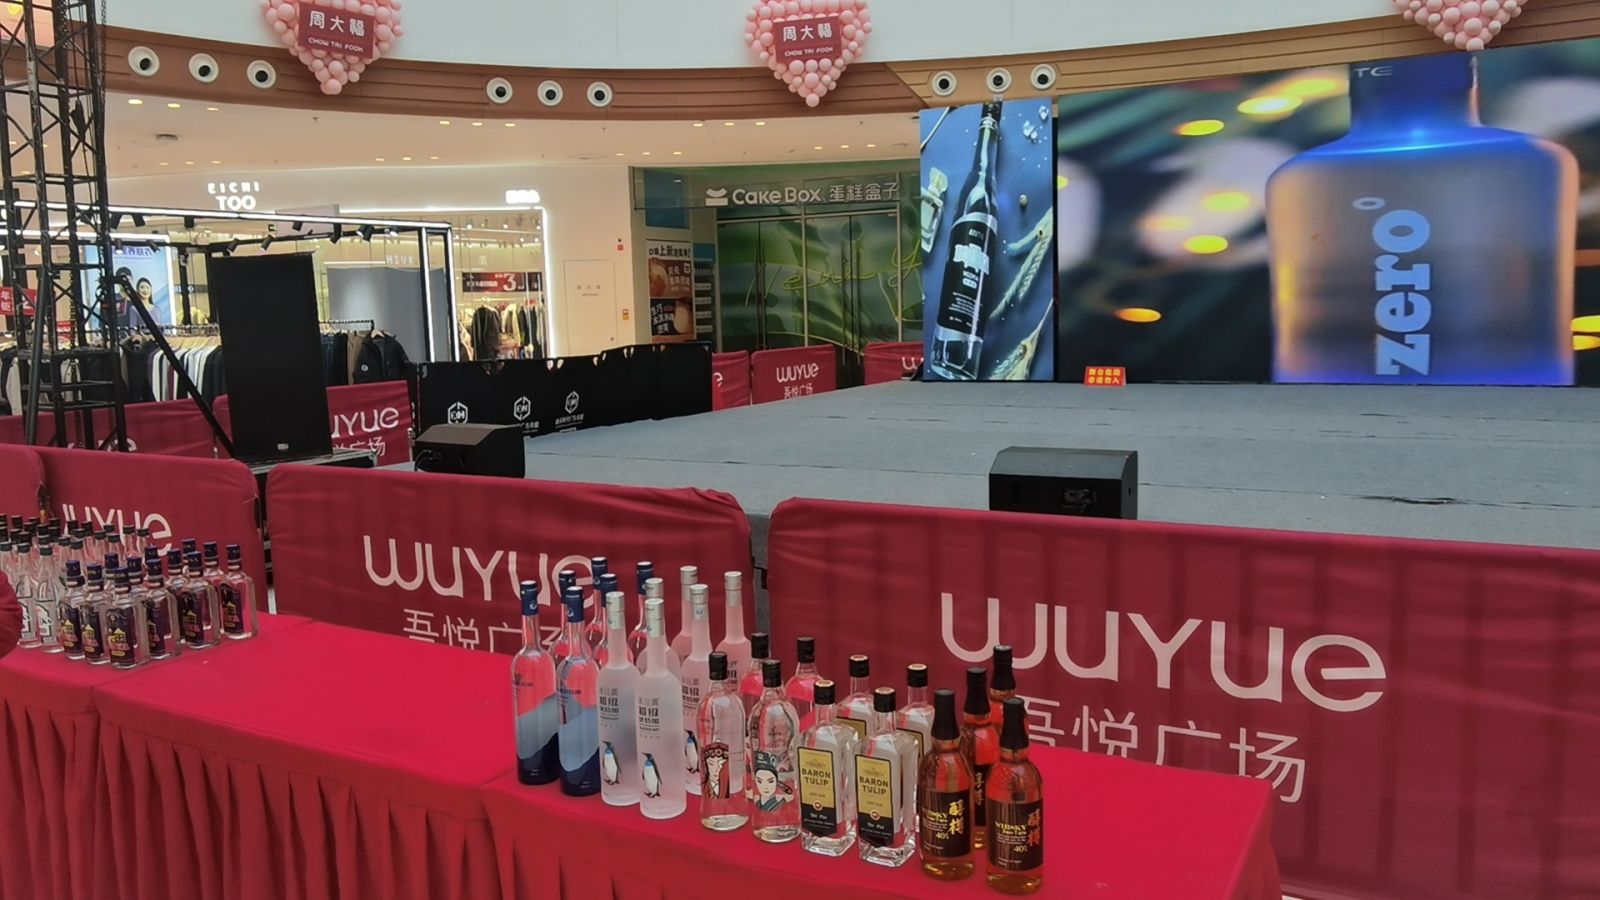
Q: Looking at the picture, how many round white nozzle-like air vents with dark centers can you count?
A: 9